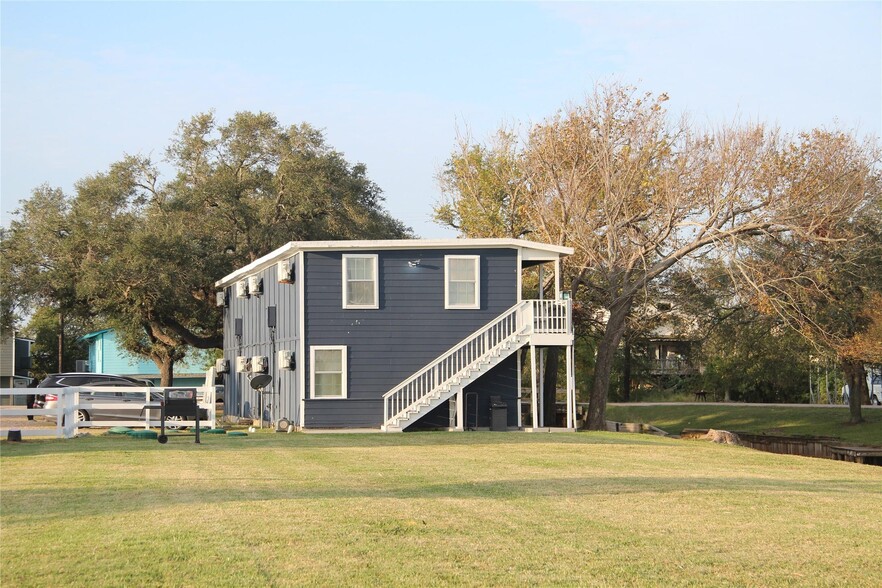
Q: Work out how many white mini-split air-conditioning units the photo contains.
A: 8